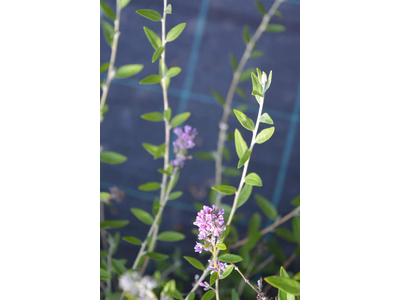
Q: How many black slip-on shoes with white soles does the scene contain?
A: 0